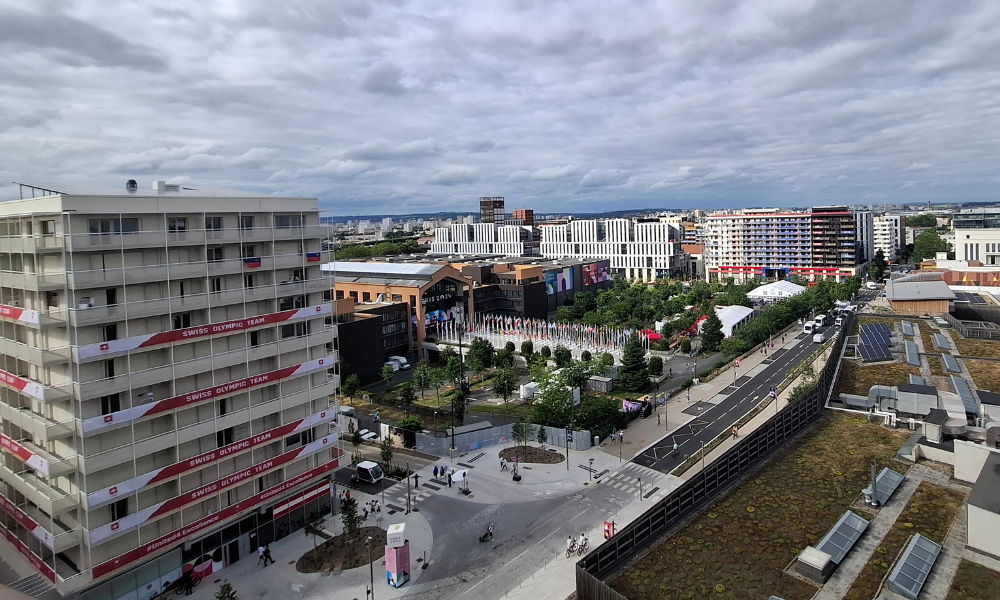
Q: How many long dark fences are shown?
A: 1